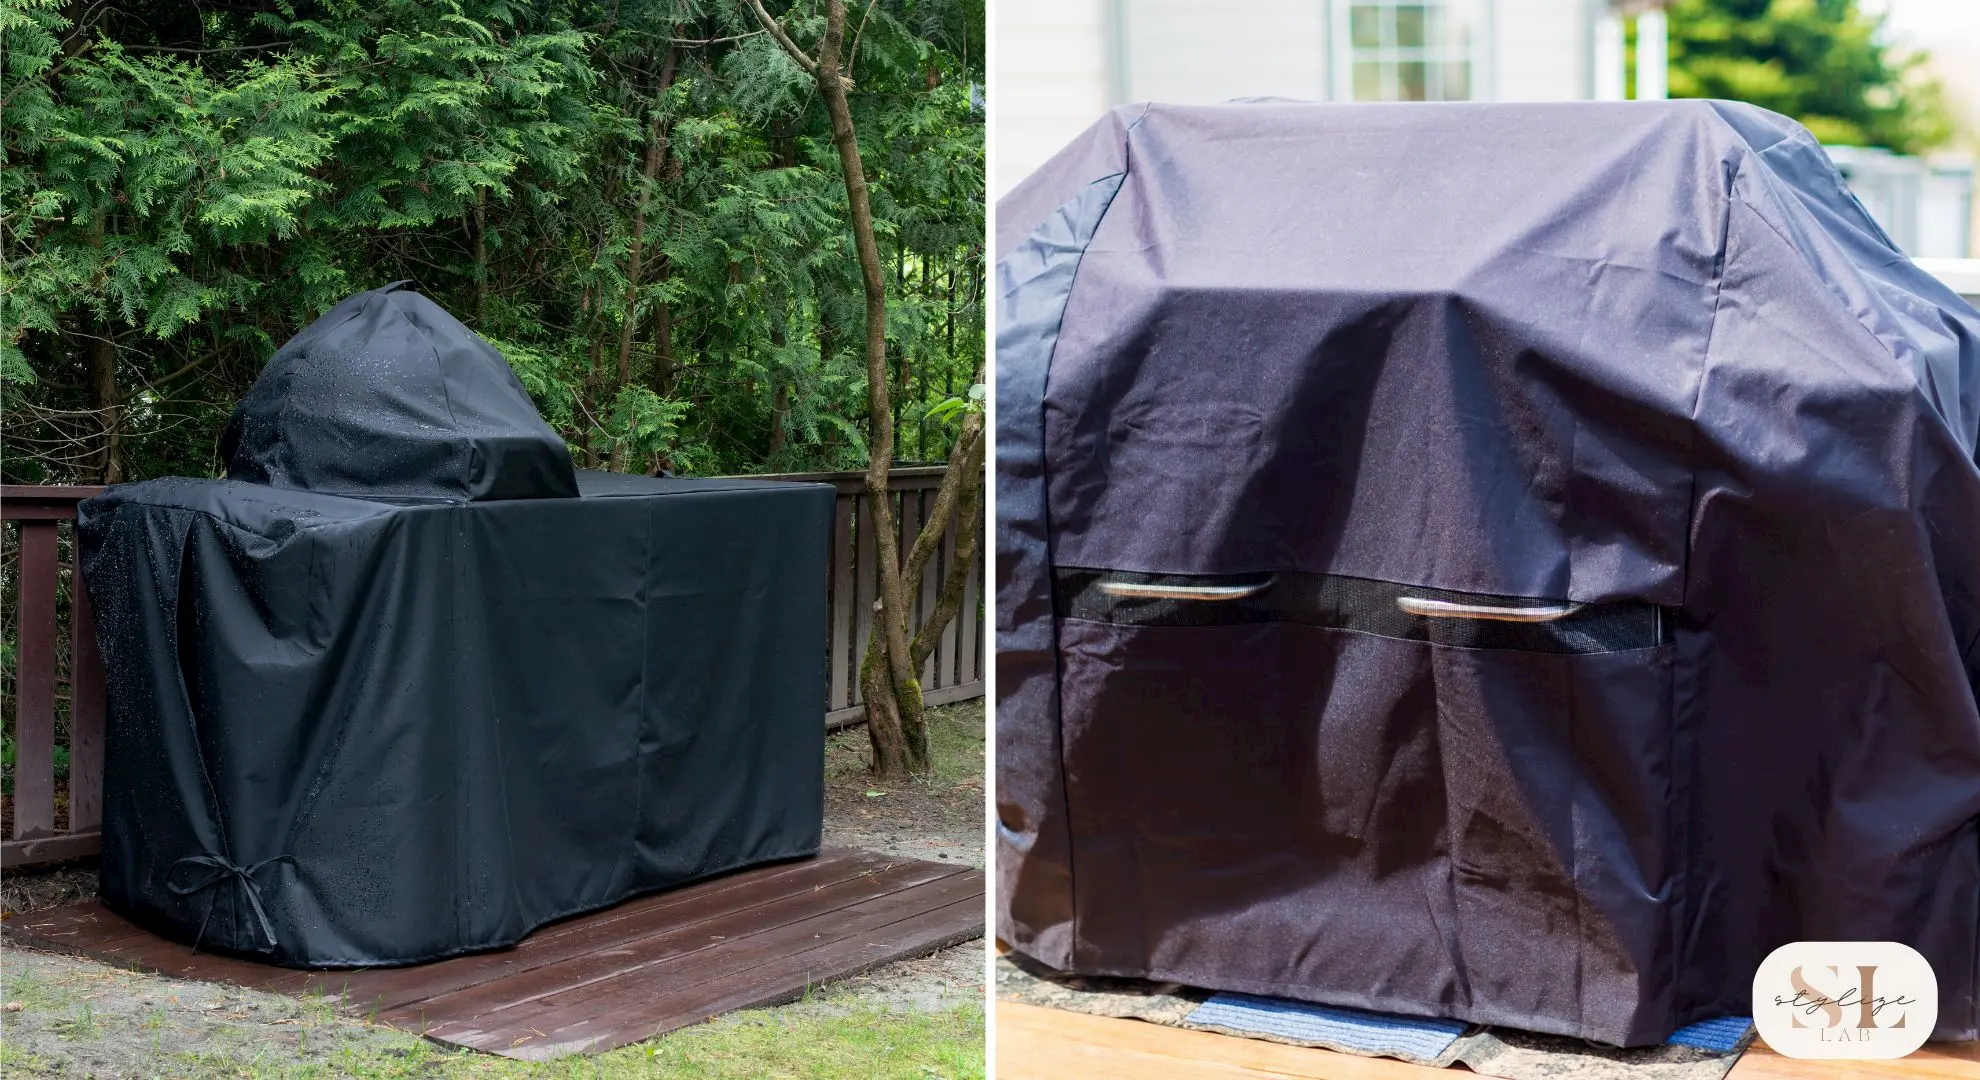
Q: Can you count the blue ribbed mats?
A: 2